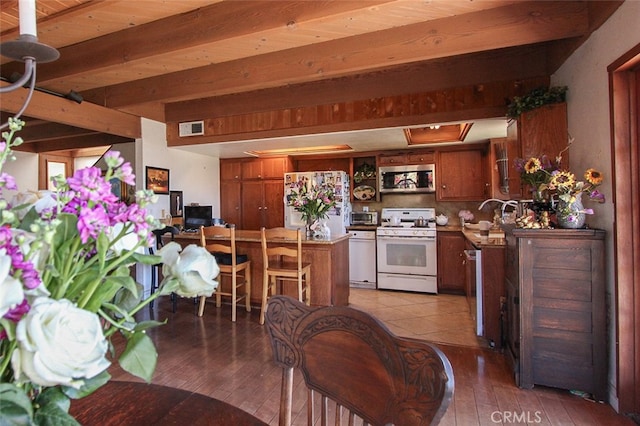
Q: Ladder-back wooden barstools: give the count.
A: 2